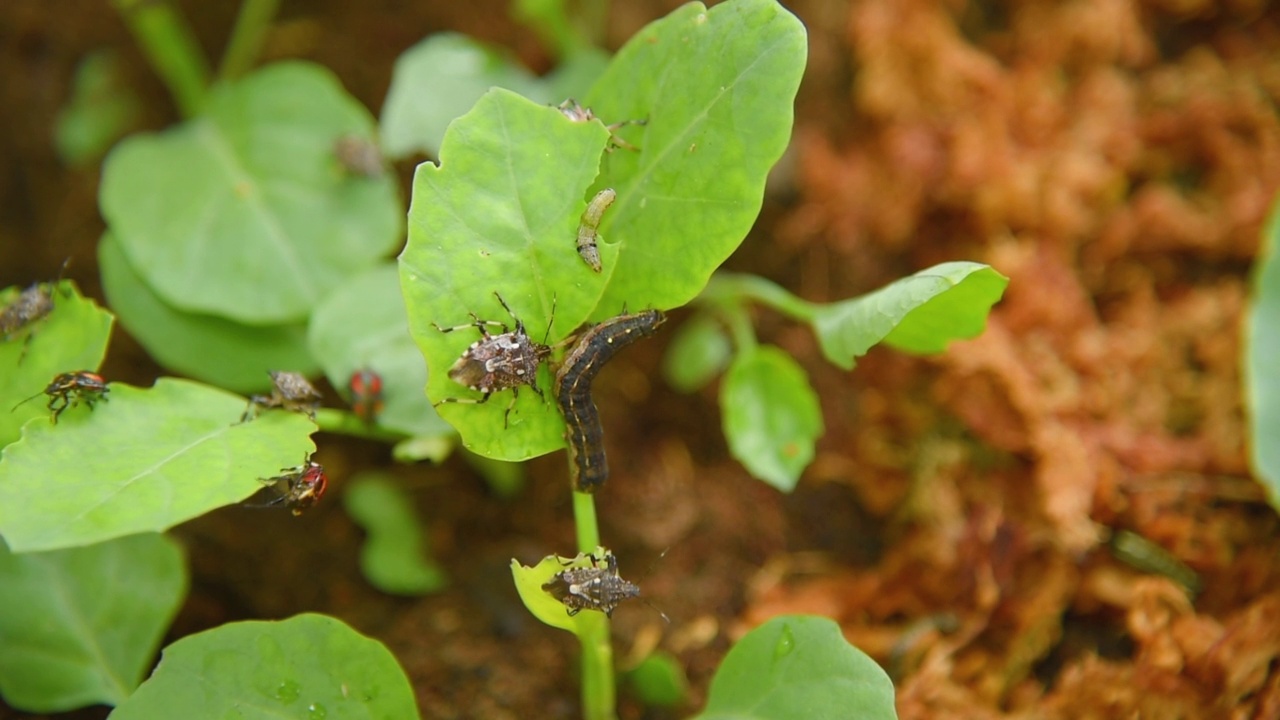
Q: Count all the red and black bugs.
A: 3